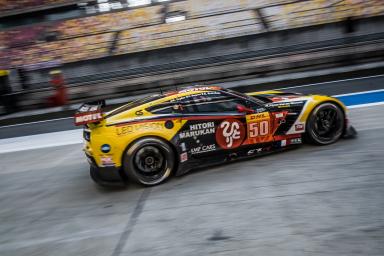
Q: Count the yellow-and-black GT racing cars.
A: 1